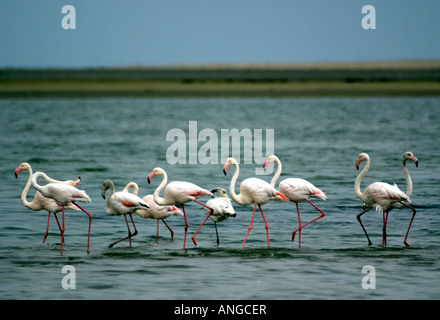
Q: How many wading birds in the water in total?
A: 10